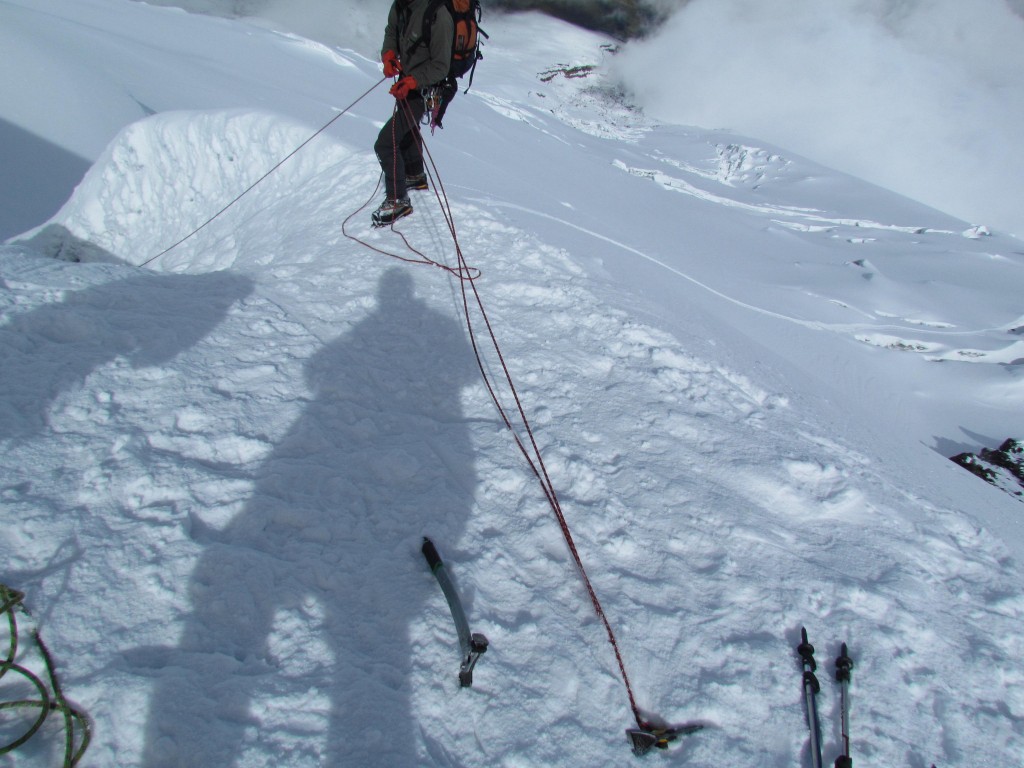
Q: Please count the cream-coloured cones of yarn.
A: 0